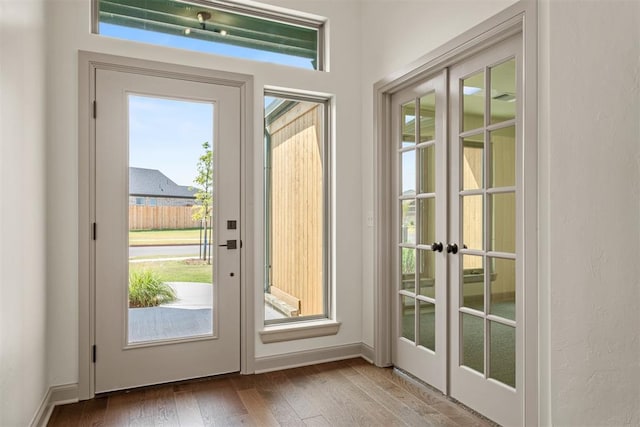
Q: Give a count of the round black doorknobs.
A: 2